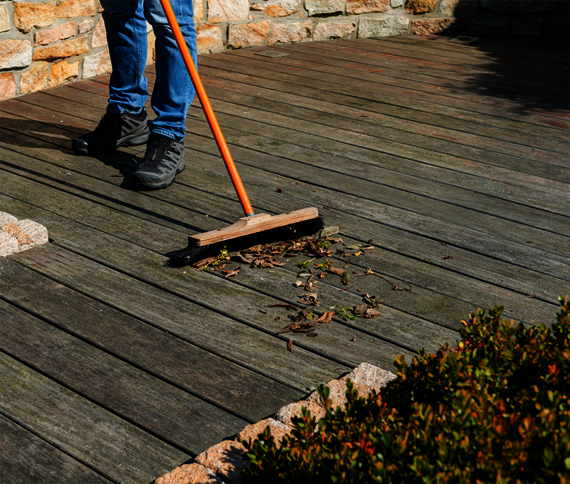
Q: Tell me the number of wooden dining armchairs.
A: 0